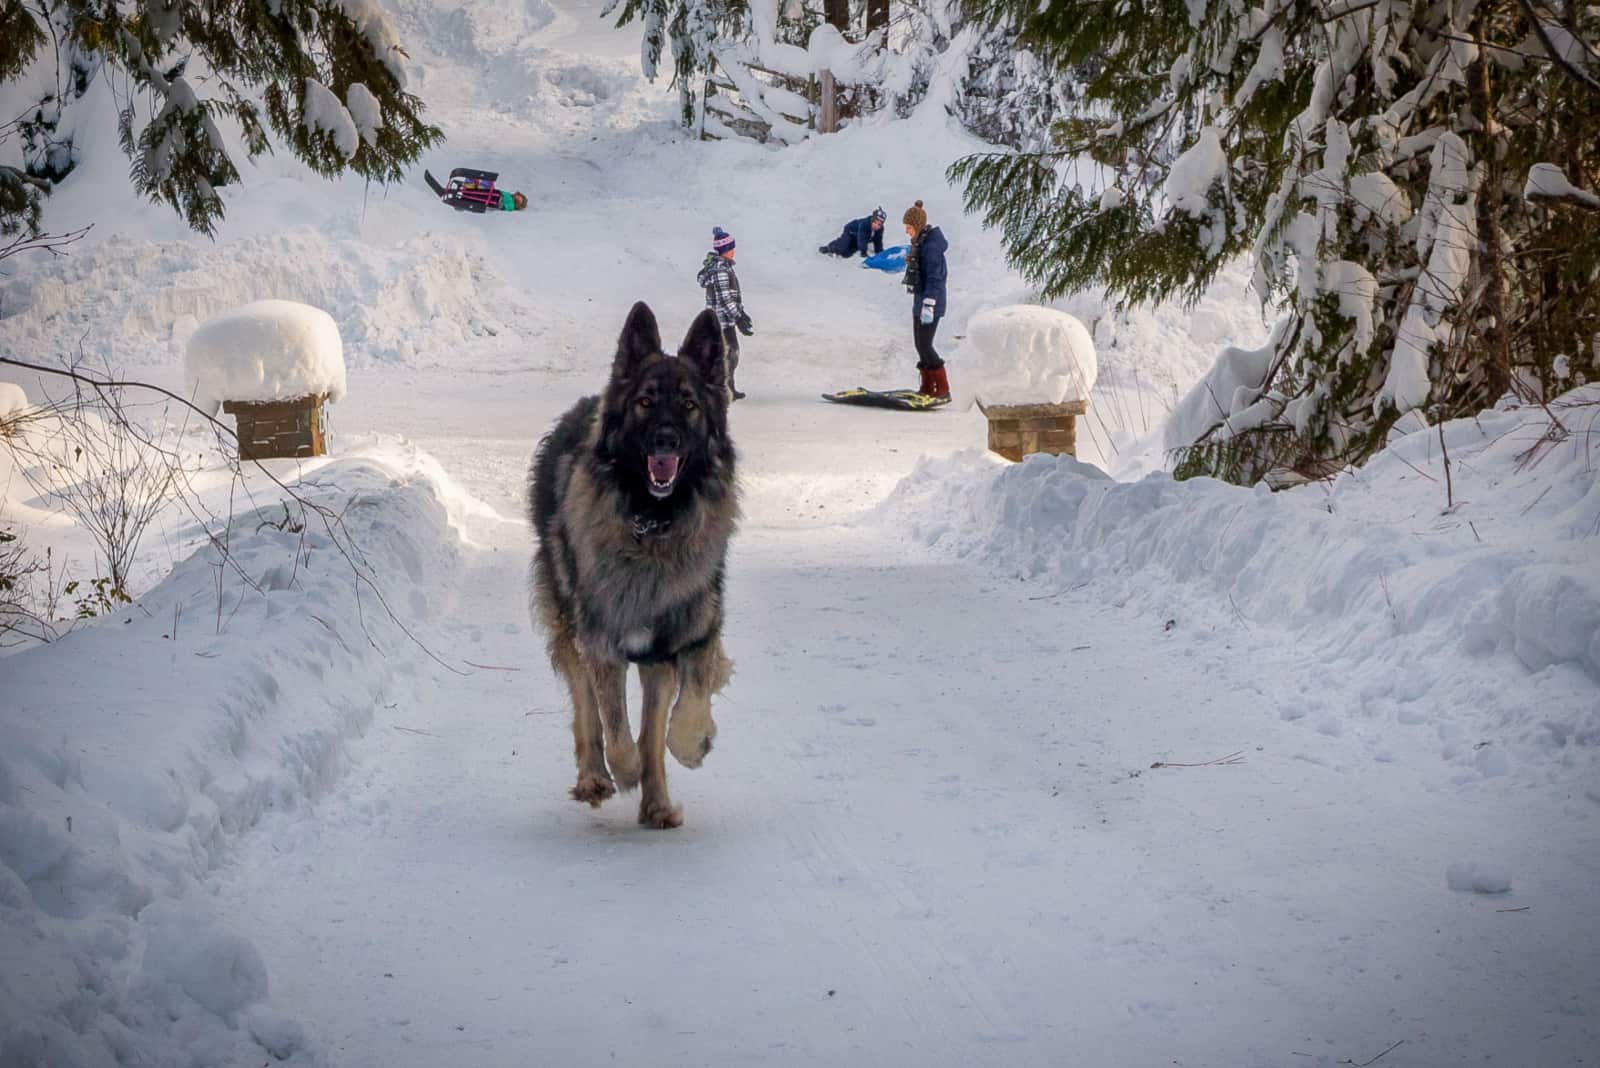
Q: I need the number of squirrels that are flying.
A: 0